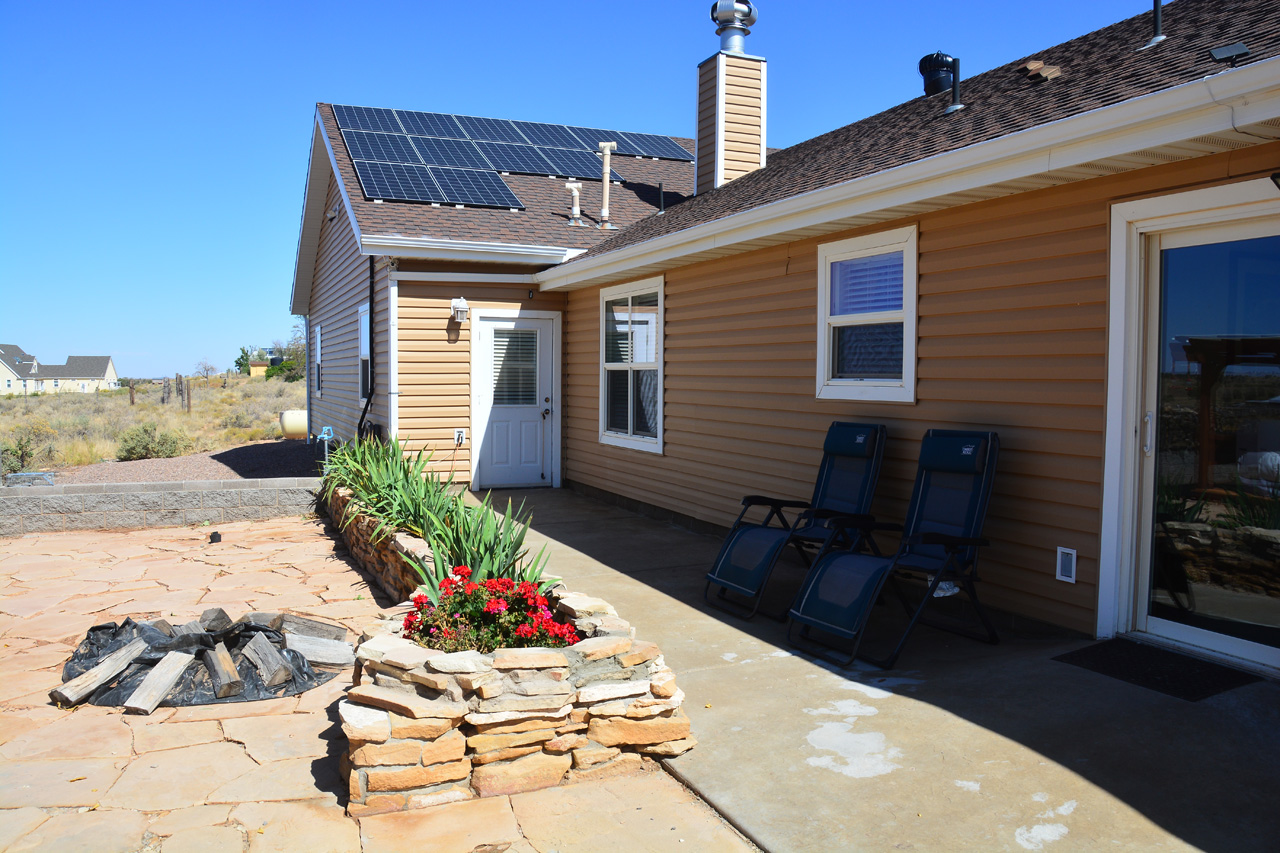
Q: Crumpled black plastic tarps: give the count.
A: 1